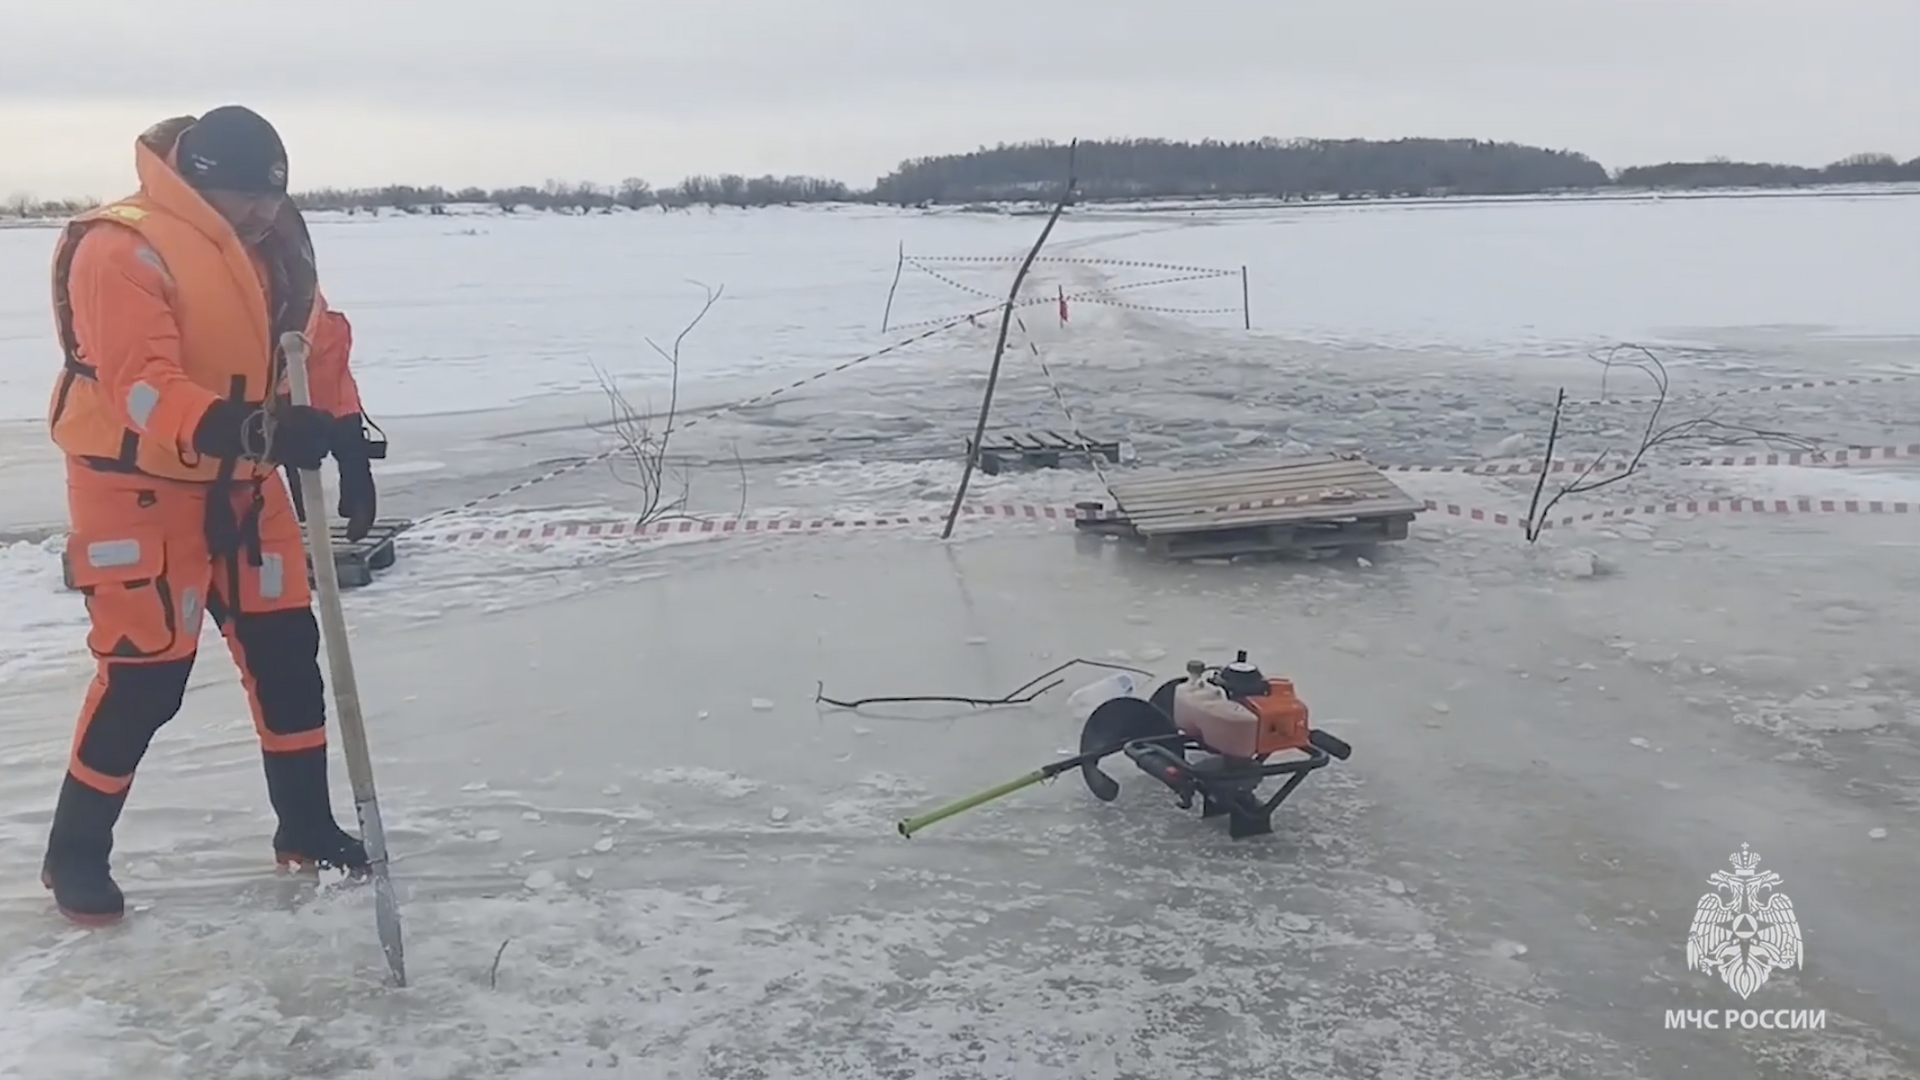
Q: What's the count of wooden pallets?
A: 3